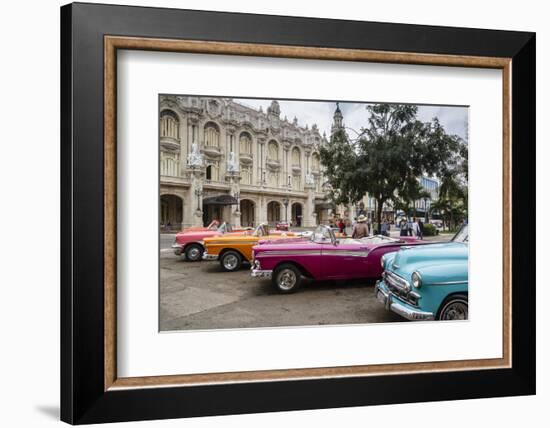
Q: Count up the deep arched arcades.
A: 4